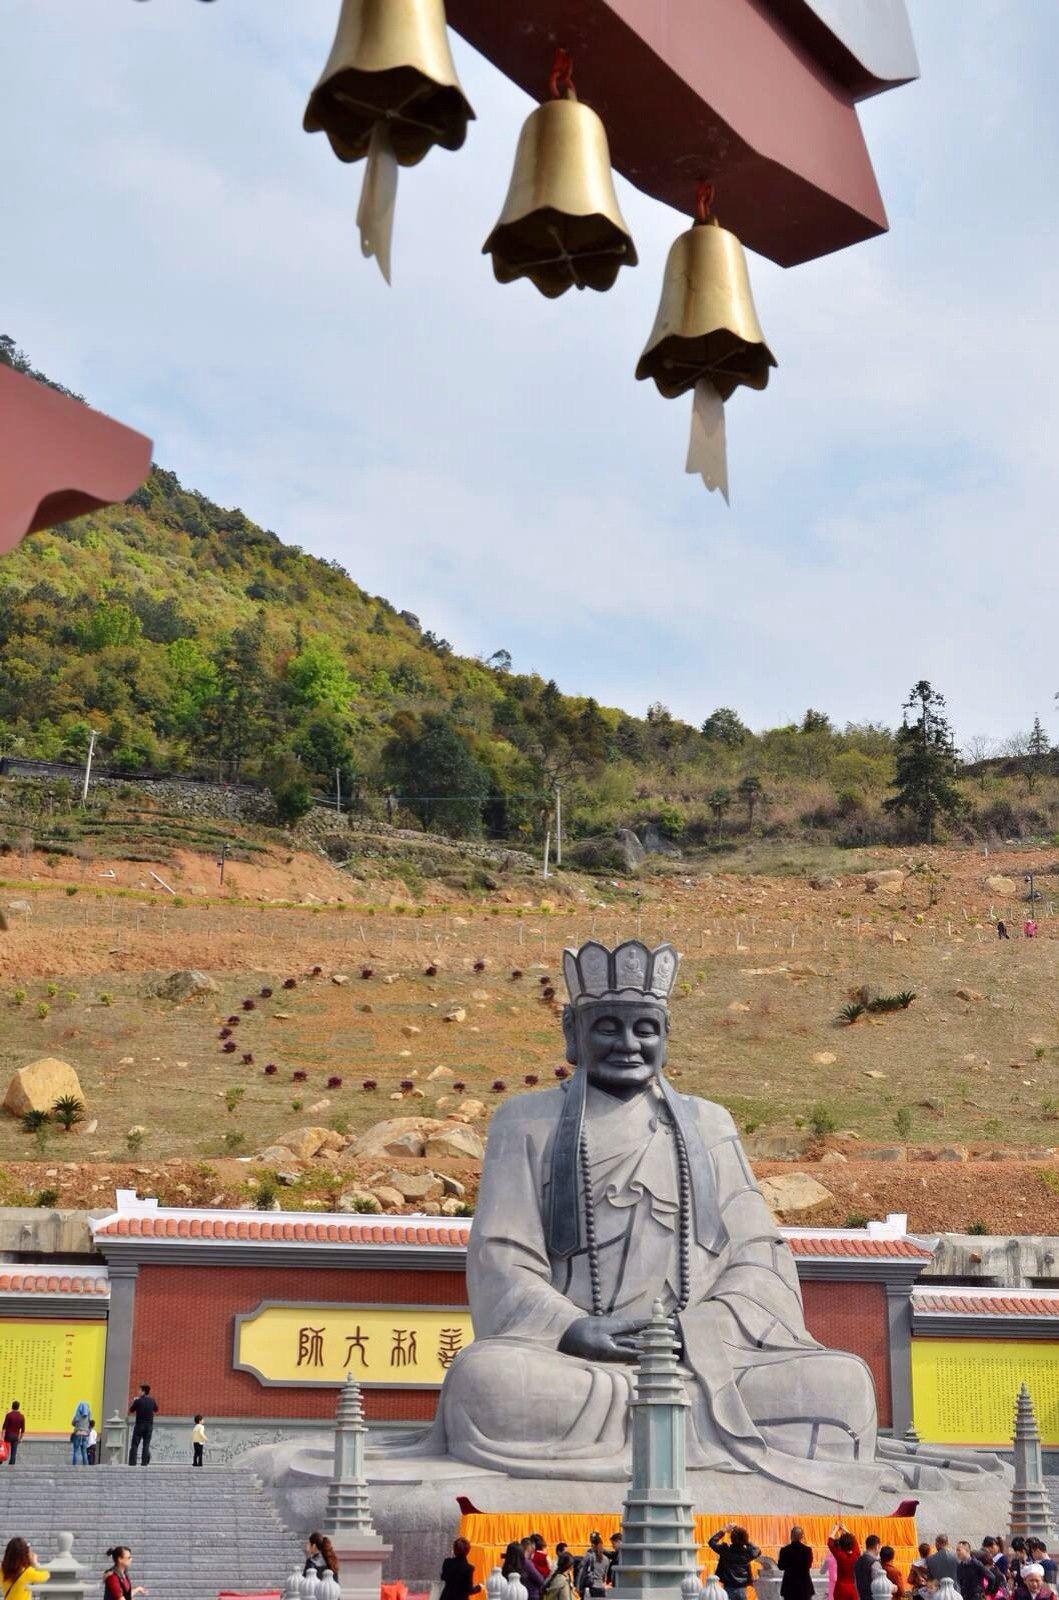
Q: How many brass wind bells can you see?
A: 3